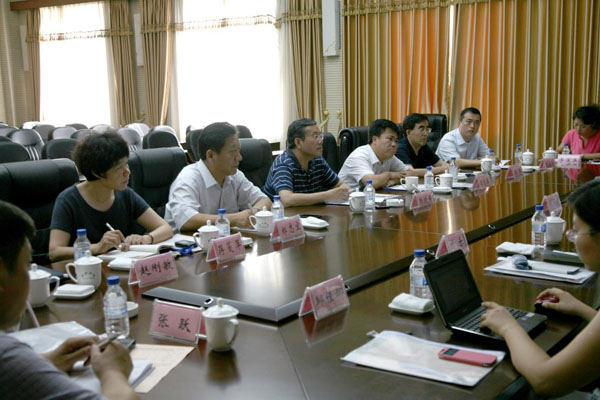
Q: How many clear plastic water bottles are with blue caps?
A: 12